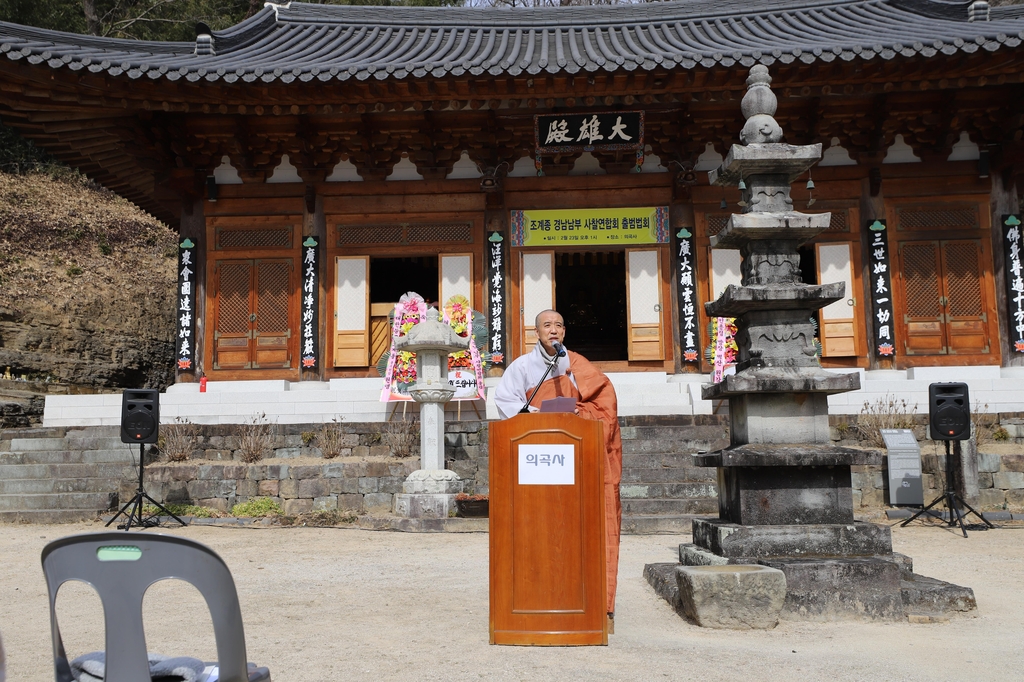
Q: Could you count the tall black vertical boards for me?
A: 6